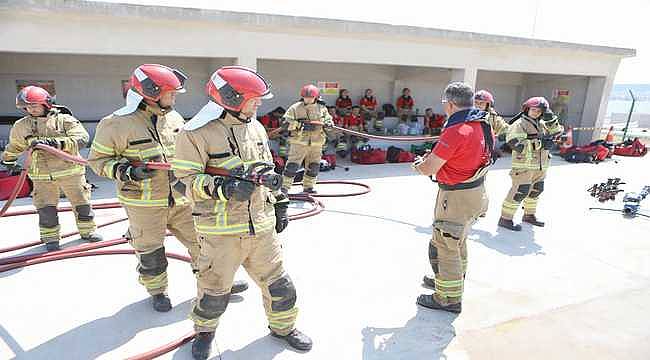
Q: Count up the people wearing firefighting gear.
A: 6